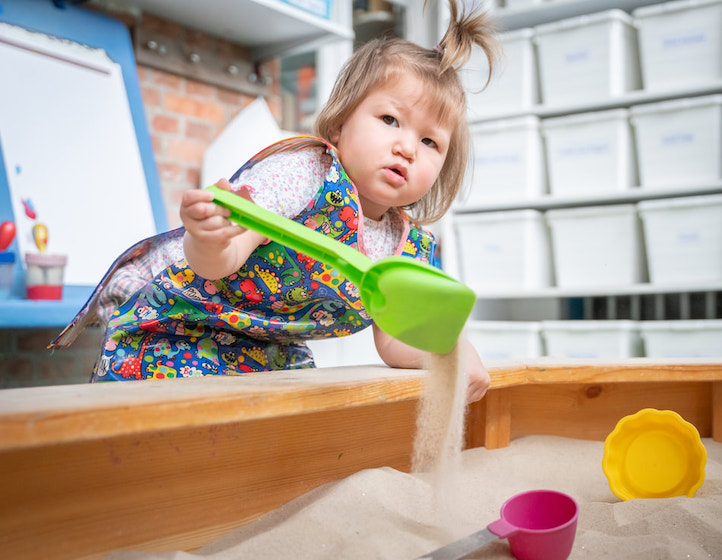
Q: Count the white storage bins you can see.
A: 12